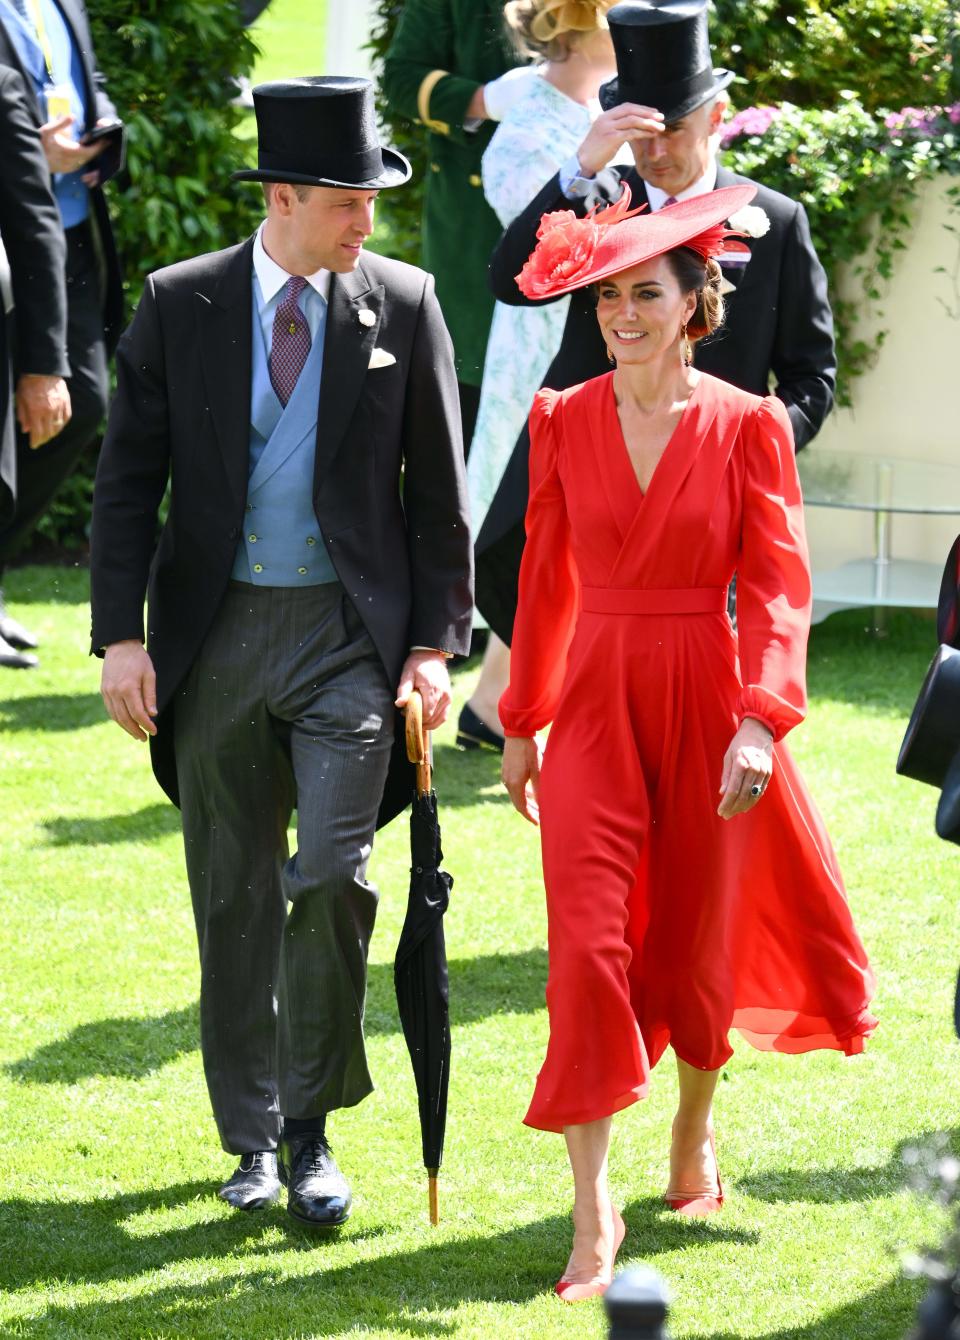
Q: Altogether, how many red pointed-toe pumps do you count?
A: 2